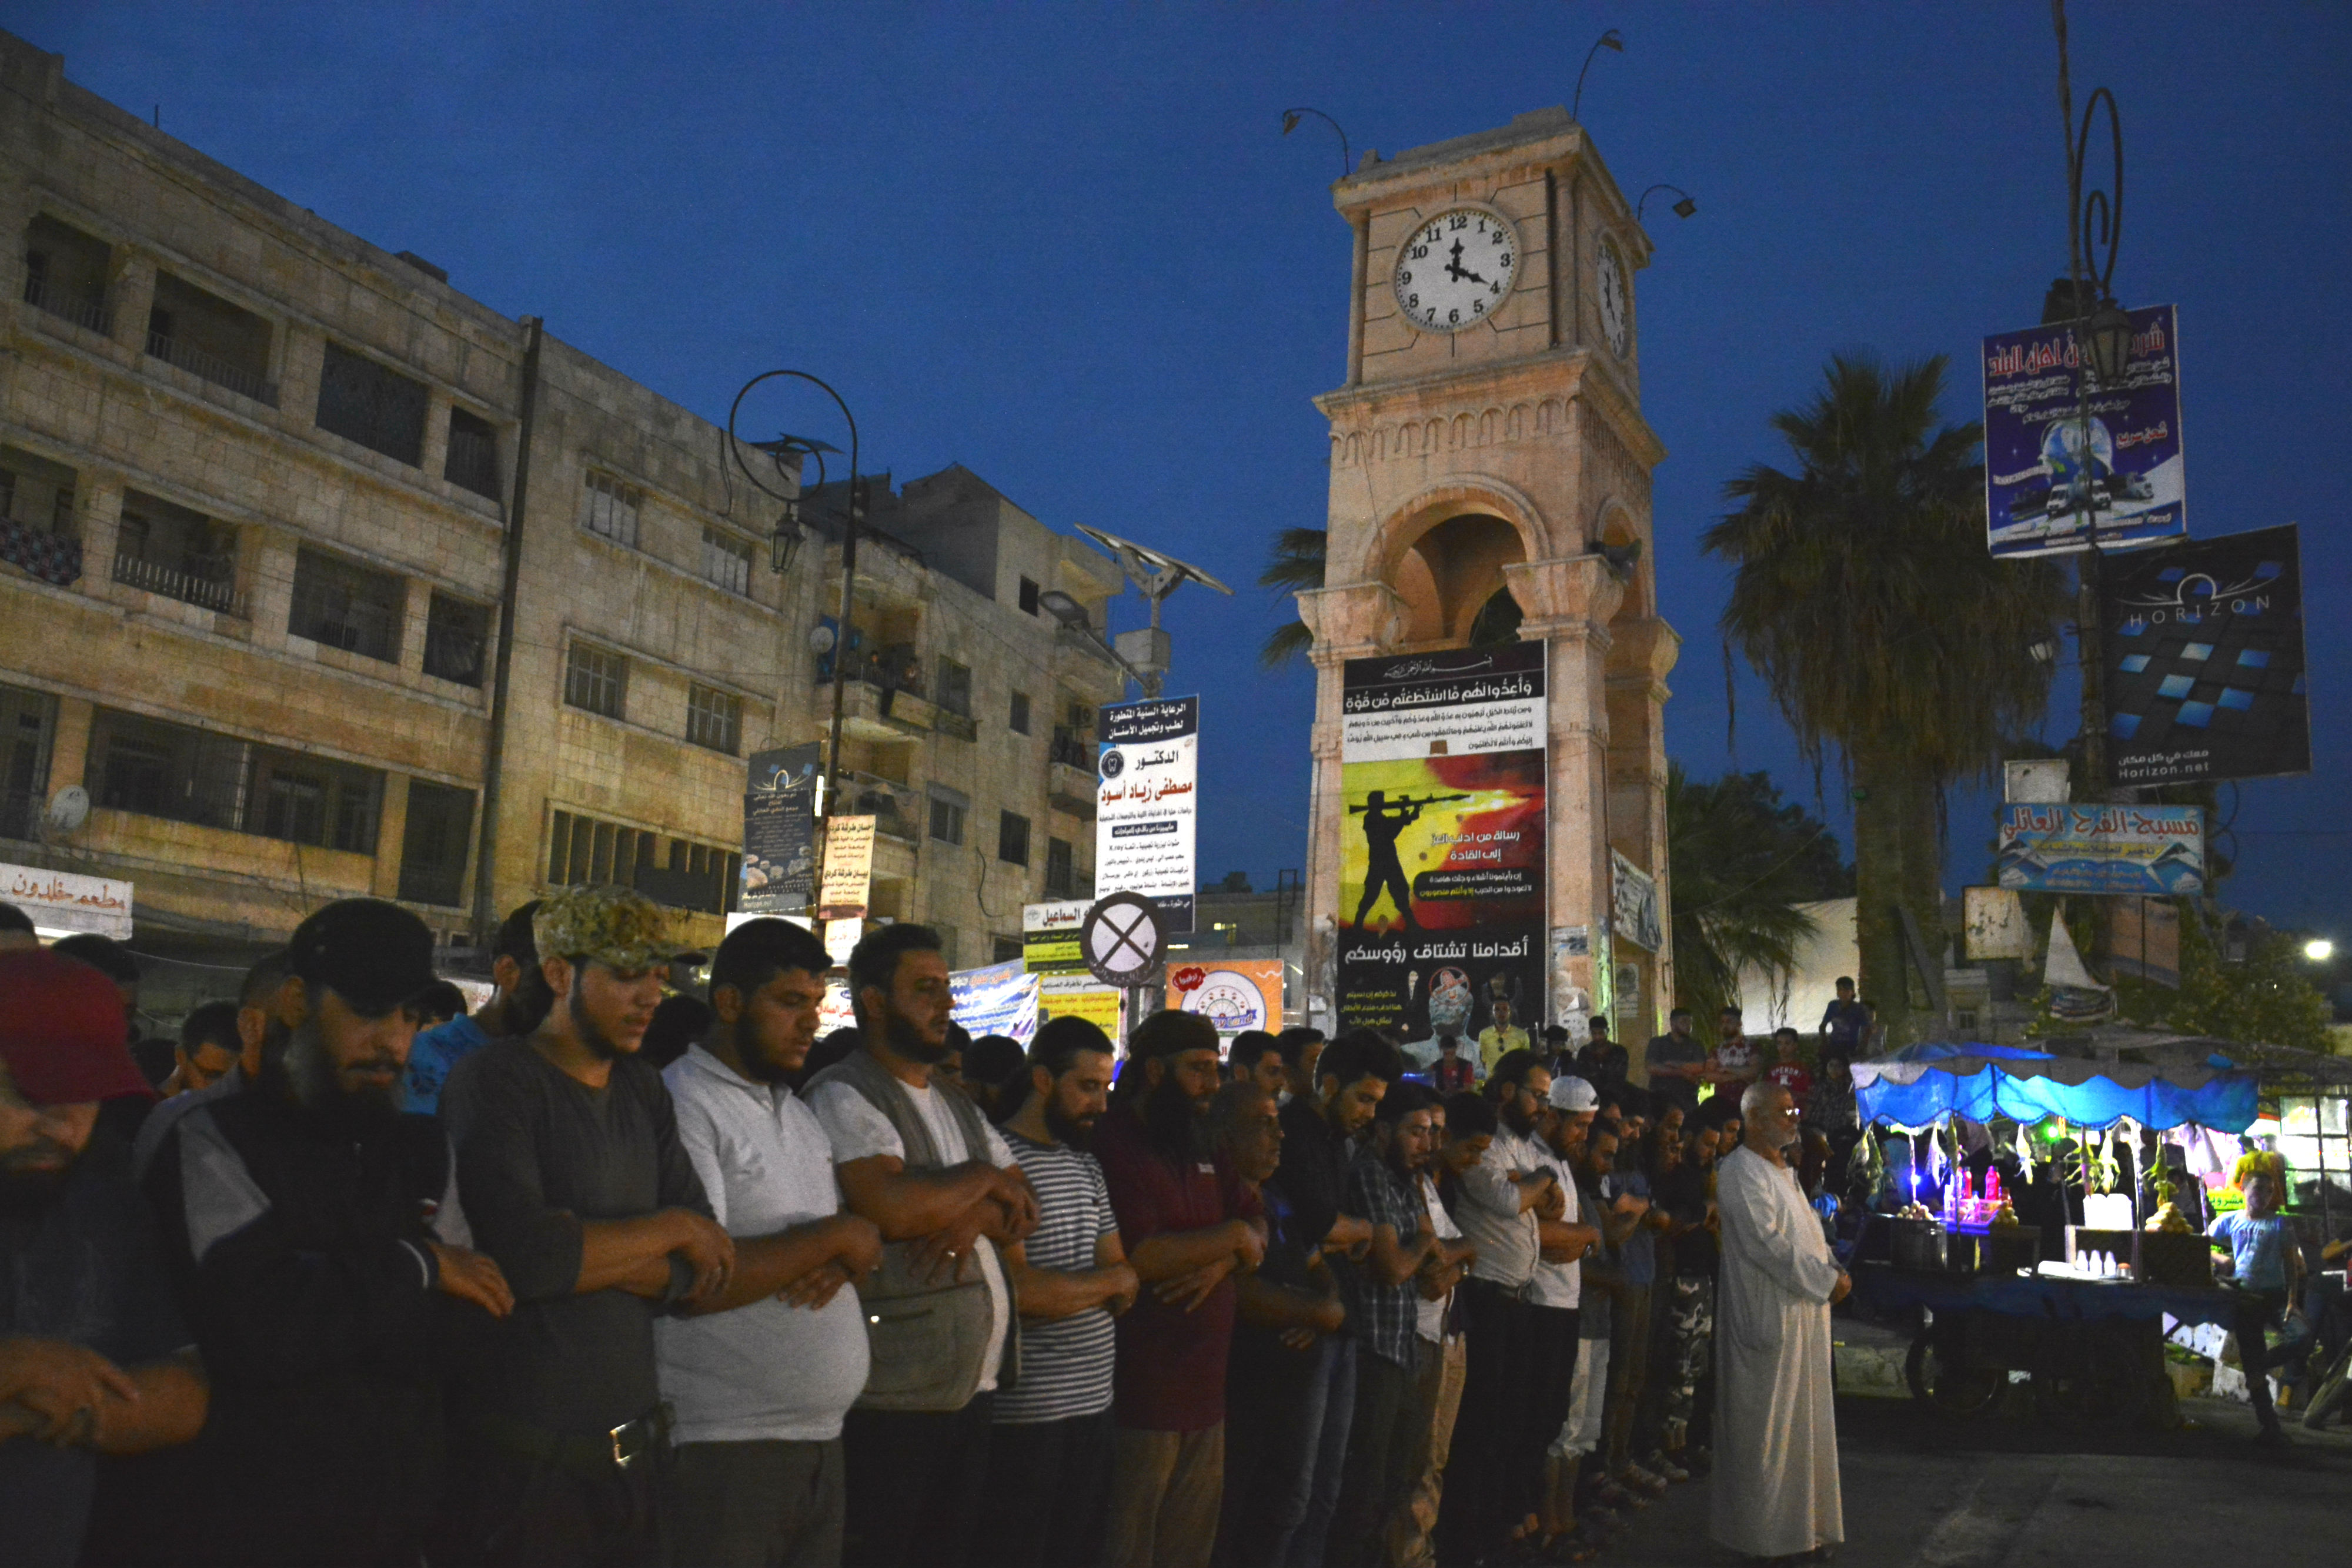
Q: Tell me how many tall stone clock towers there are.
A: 1